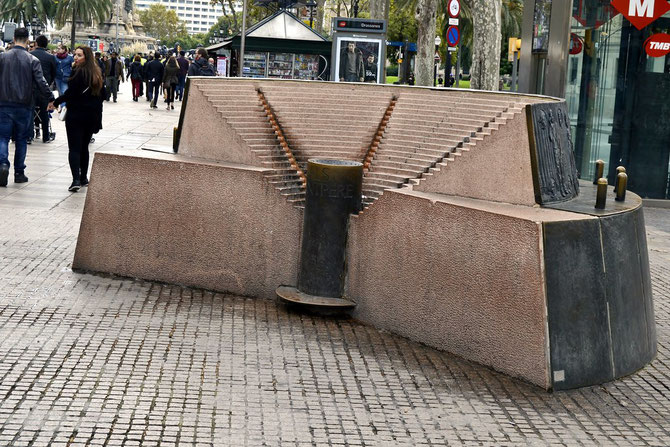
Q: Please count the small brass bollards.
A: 4